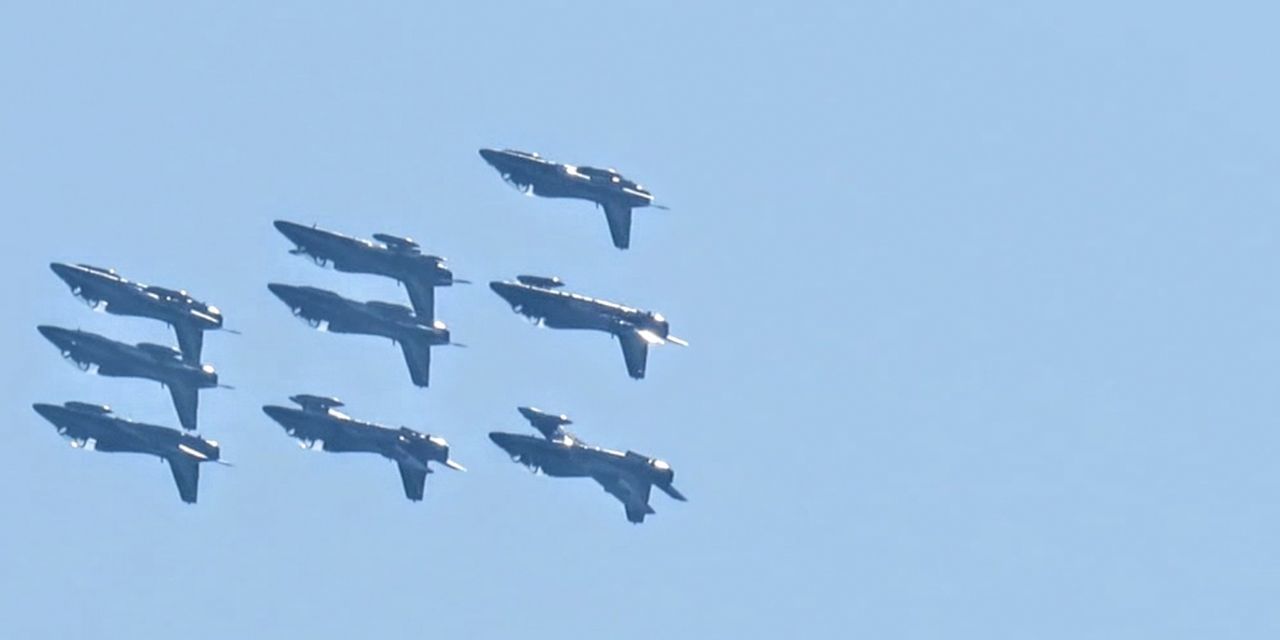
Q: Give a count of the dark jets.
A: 9